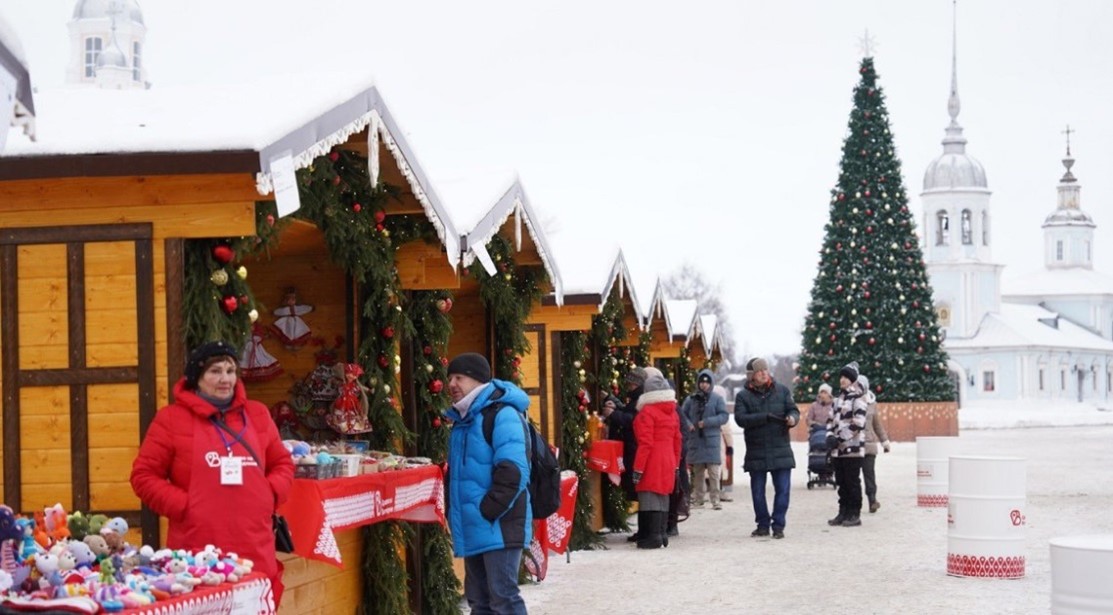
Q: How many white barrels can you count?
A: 3